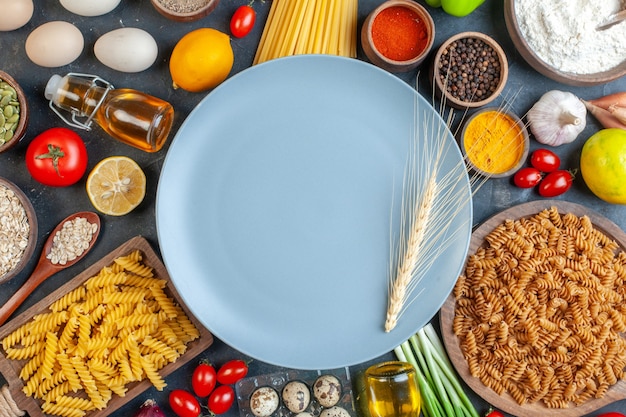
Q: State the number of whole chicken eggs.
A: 4